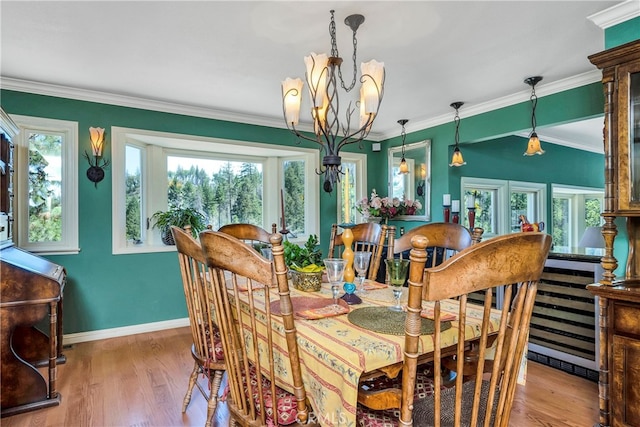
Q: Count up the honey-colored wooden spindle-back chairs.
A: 6